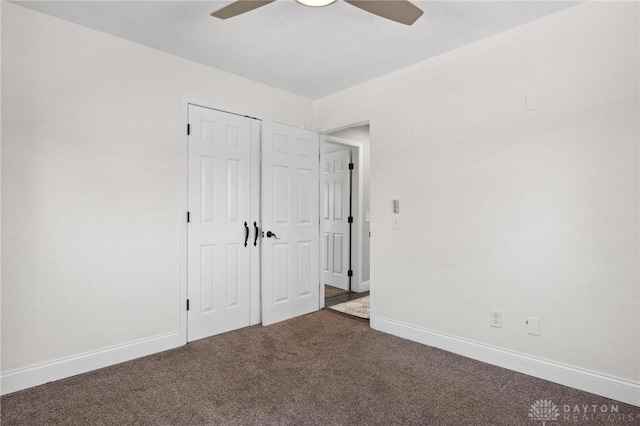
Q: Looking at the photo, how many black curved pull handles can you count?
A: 2